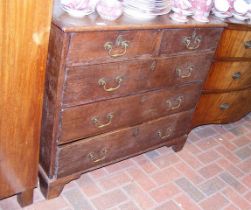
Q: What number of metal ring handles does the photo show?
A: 8